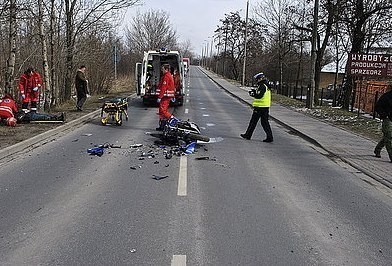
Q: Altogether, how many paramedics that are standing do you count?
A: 2